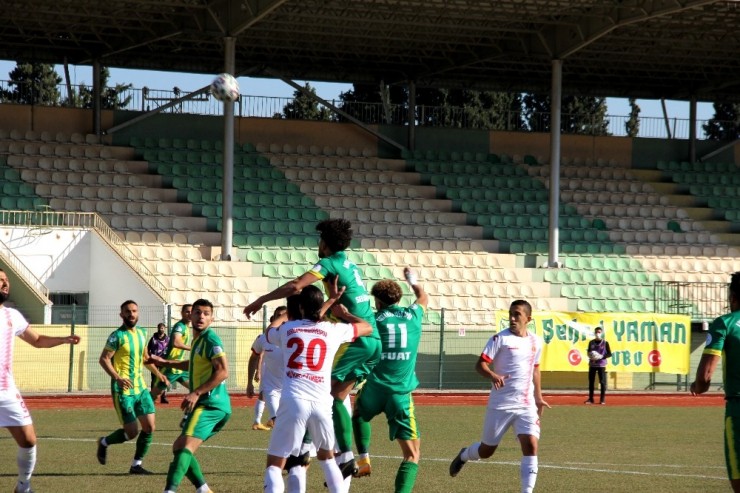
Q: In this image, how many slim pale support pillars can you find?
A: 2